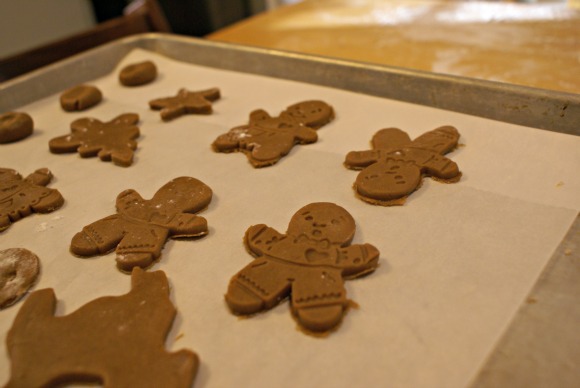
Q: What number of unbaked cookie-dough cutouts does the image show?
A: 12